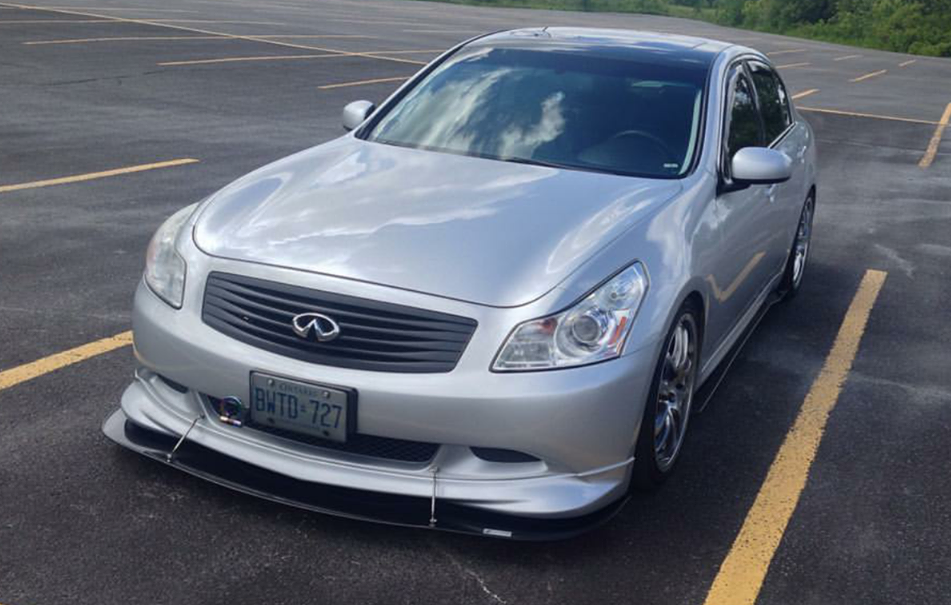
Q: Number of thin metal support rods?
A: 2